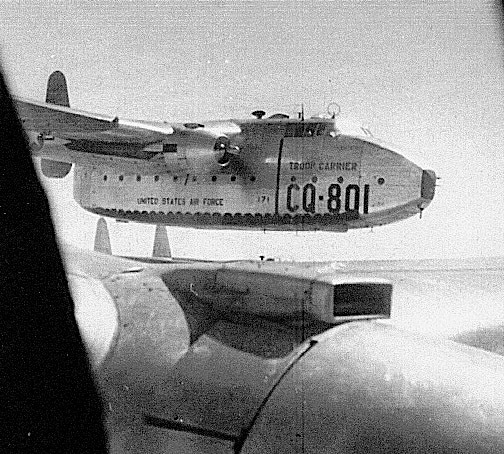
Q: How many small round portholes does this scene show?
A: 13